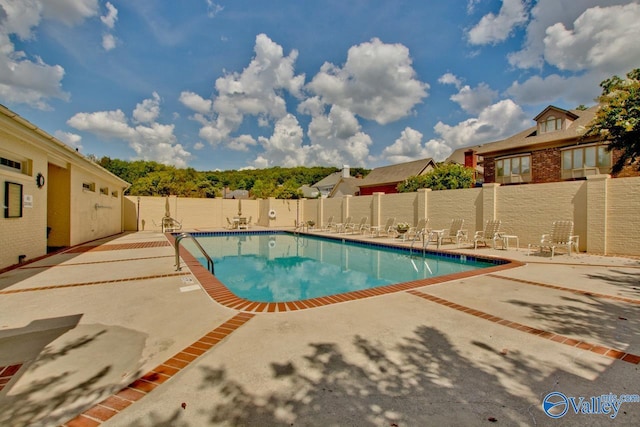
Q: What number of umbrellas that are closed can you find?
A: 2